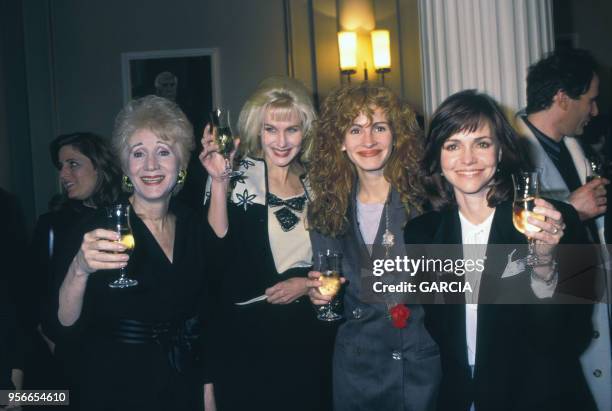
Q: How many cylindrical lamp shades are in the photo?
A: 2